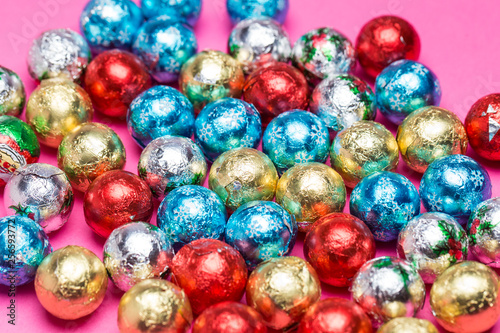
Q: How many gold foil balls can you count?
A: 12